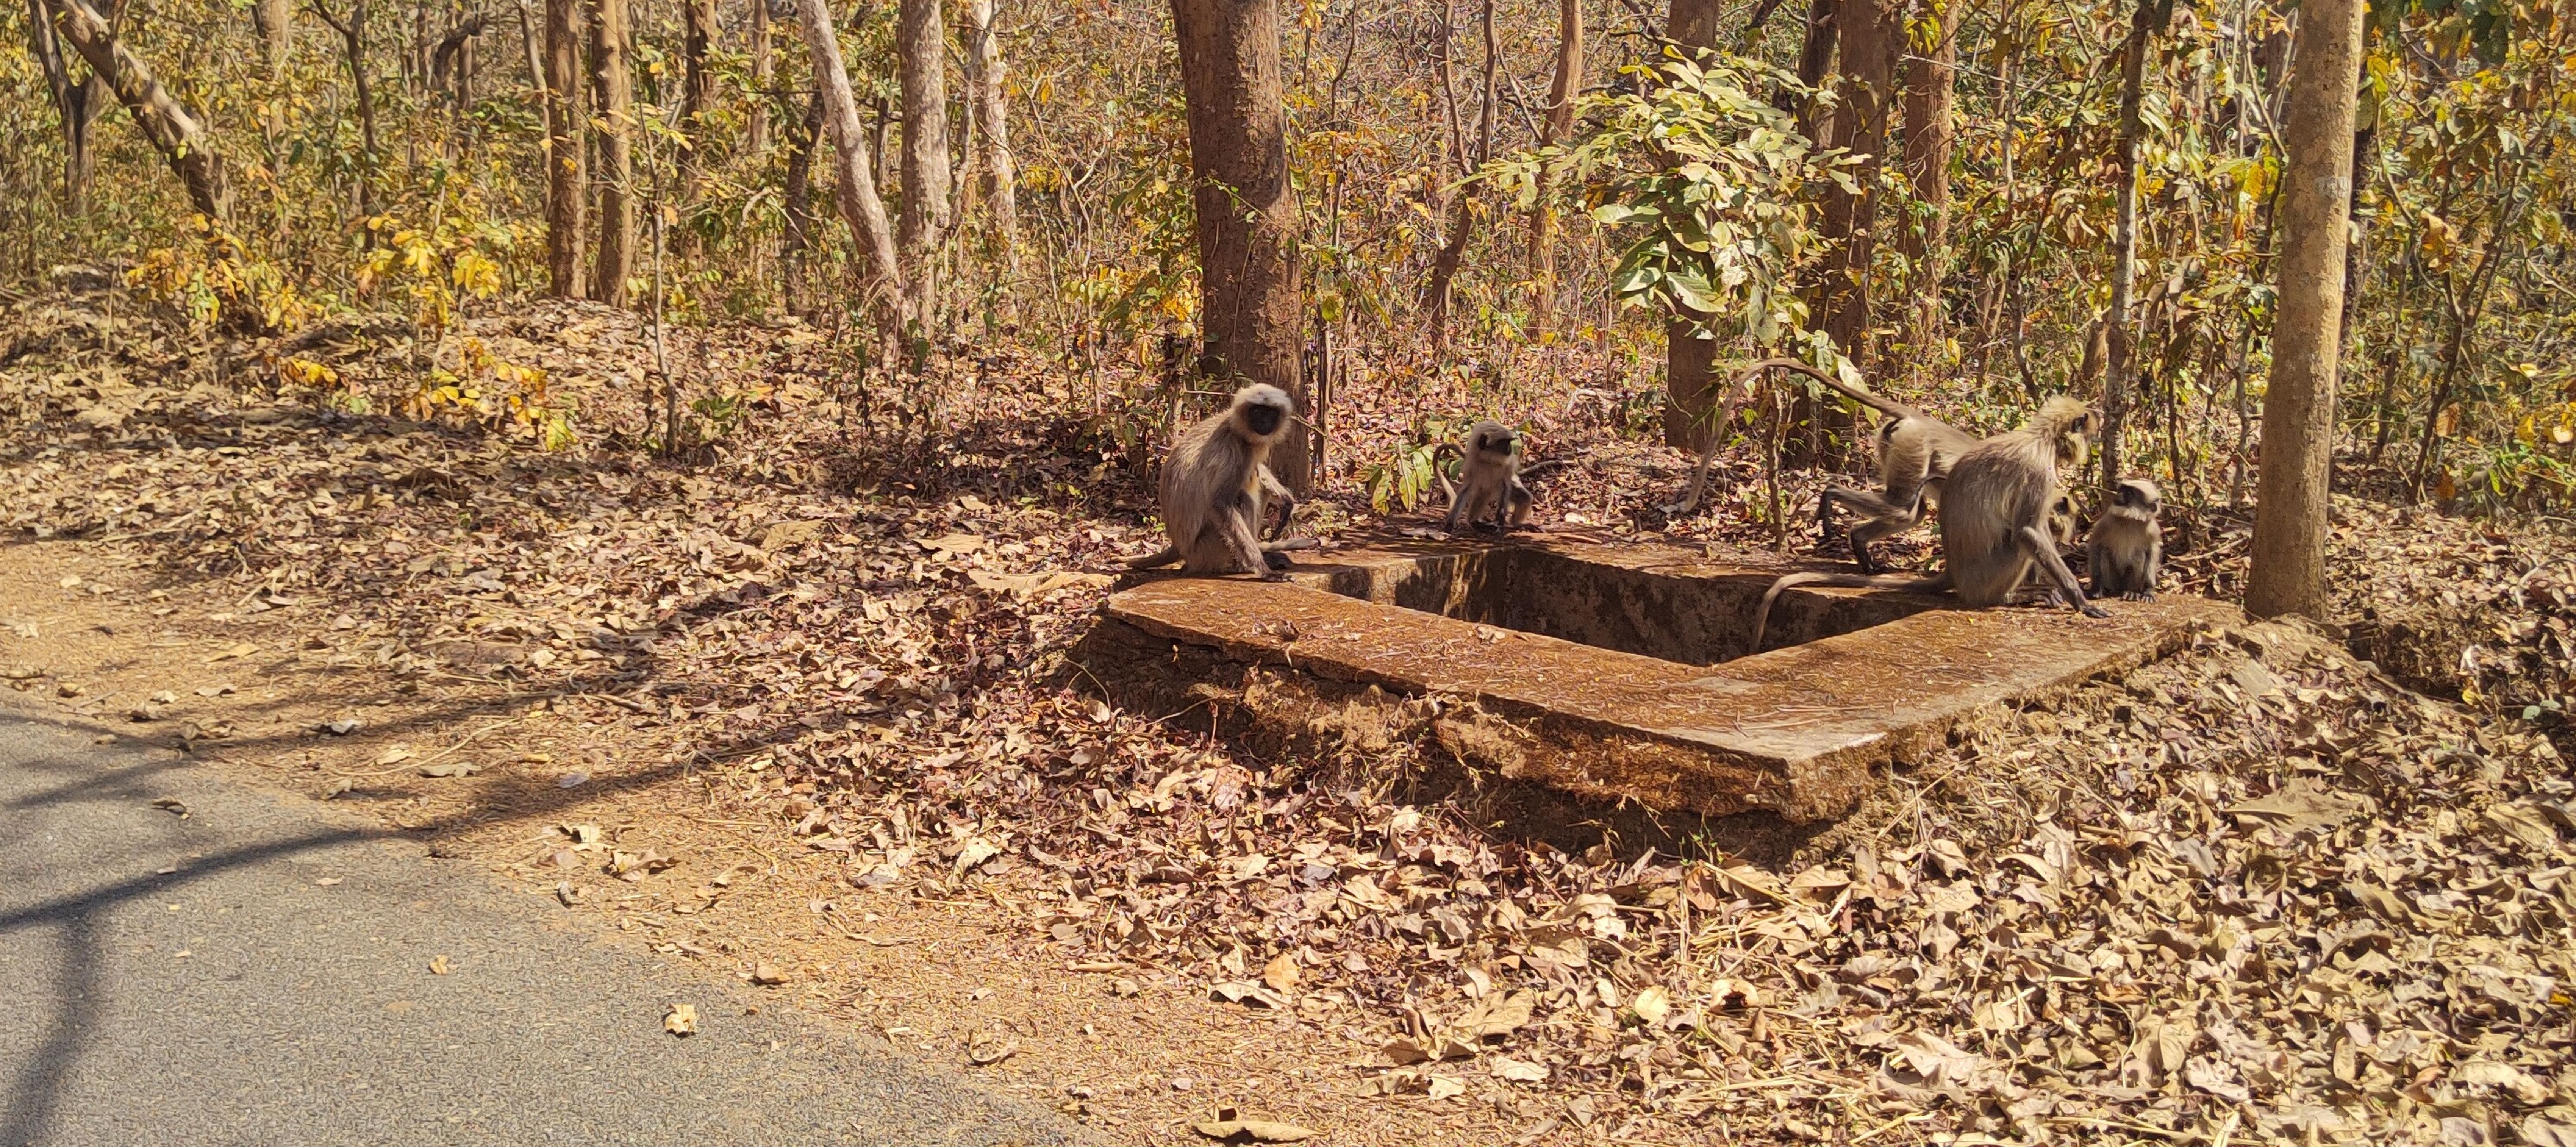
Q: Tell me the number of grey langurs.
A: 5